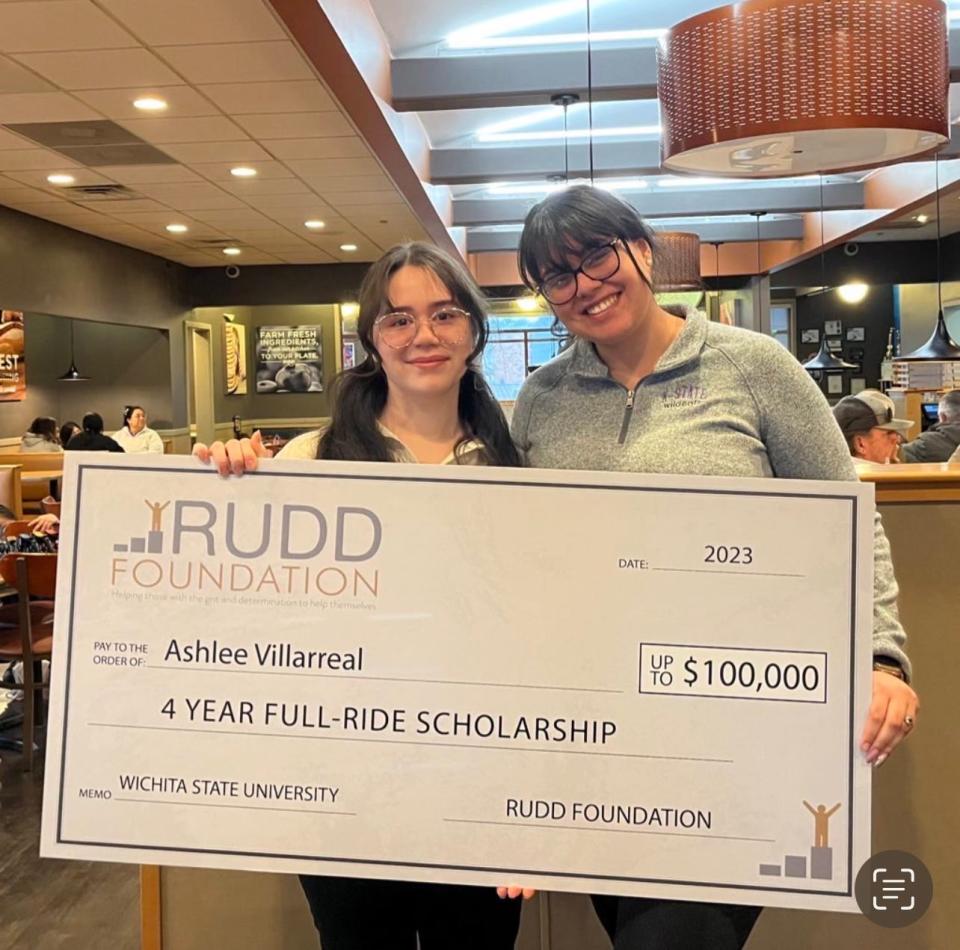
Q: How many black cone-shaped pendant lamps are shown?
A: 3